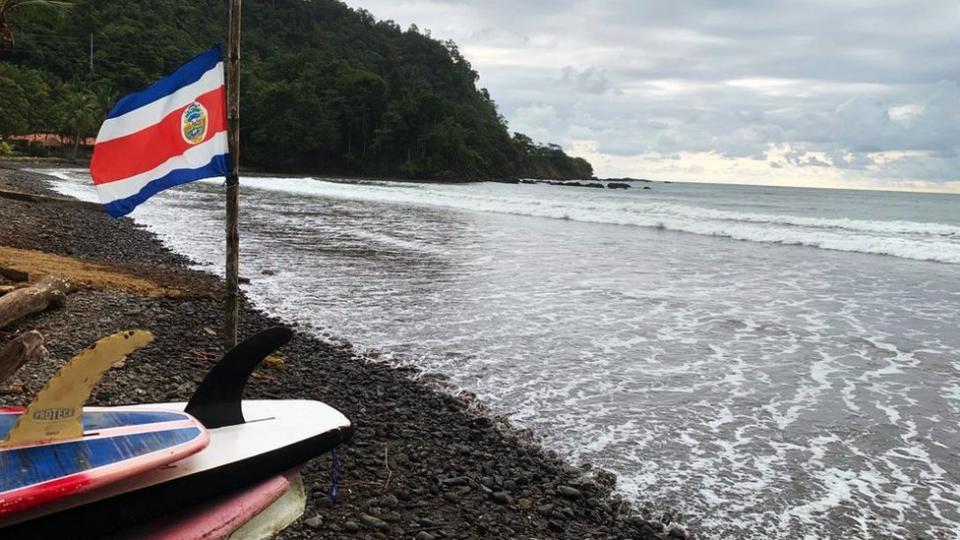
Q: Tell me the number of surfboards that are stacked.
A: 4